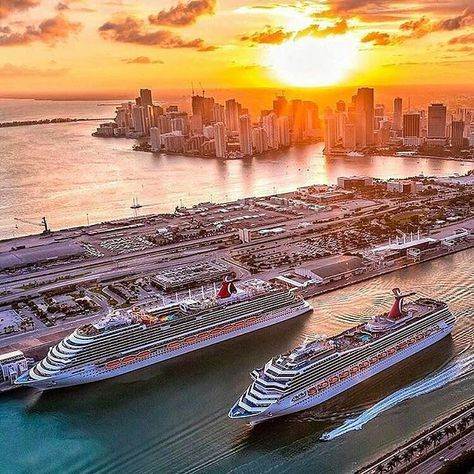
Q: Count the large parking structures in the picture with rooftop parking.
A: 1